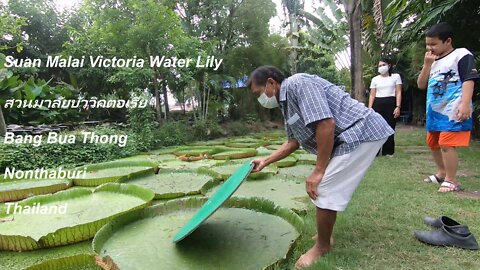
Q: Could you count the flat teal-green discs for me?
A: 1